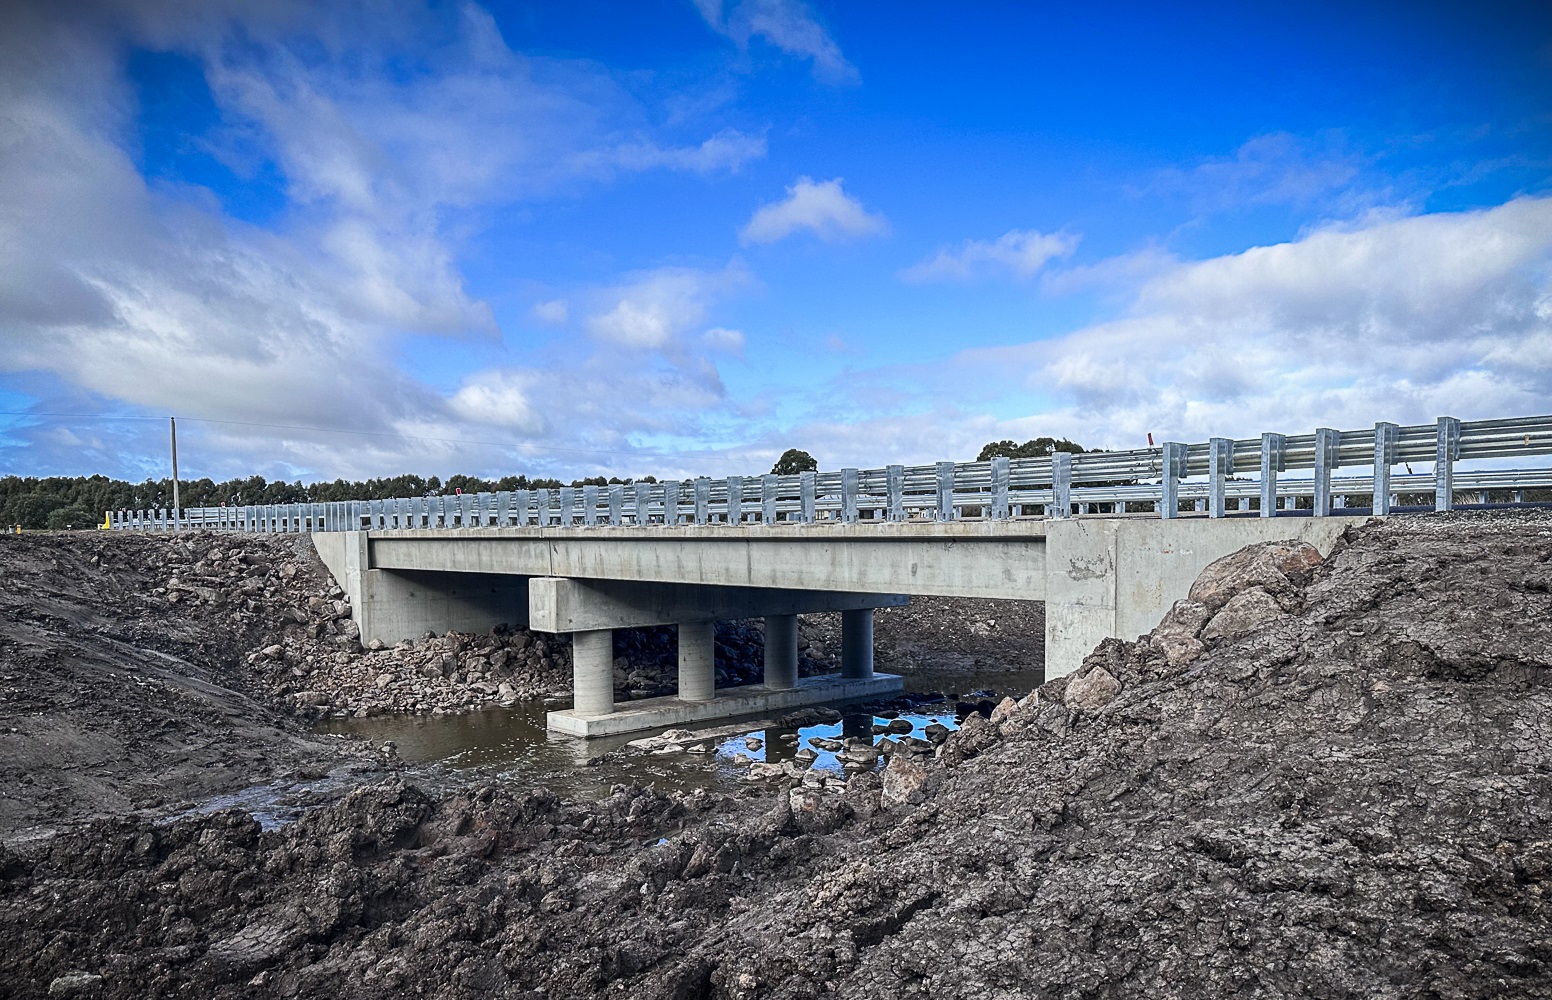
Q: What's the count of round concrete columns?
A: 4